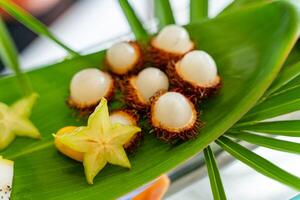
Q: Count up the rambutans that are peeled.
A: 7